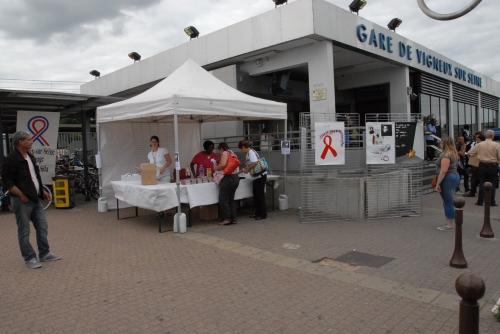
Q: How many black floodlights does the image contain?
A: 6